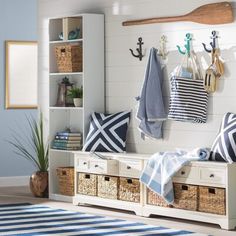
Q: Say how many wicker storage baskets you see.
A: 8